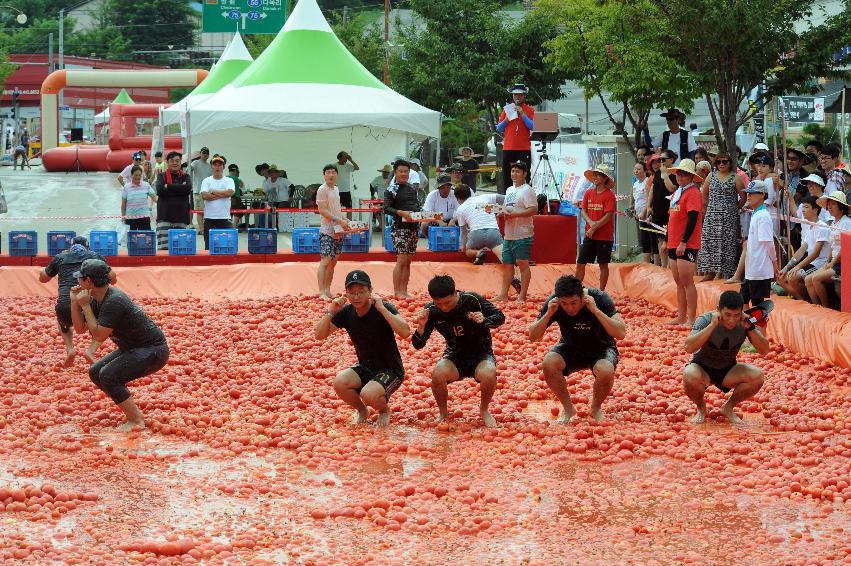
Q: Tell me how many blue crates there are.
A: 11